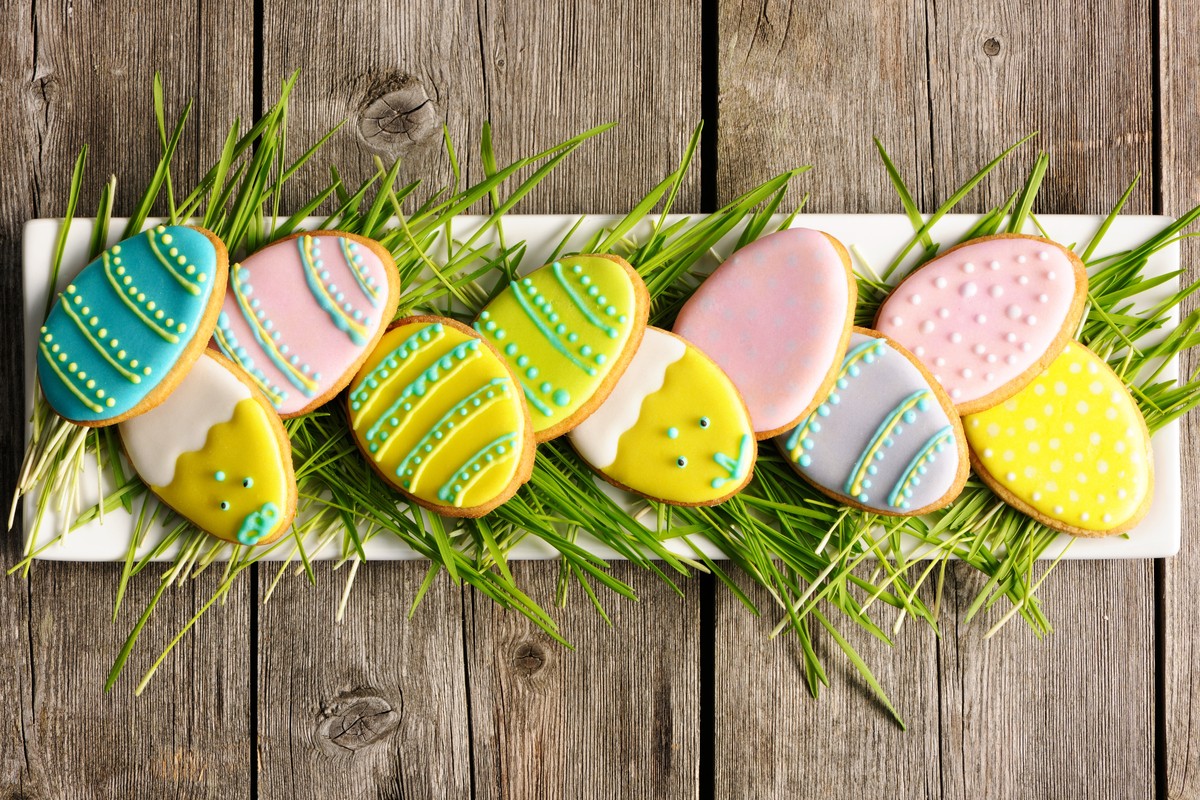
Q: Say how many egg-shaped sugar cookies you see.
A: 10